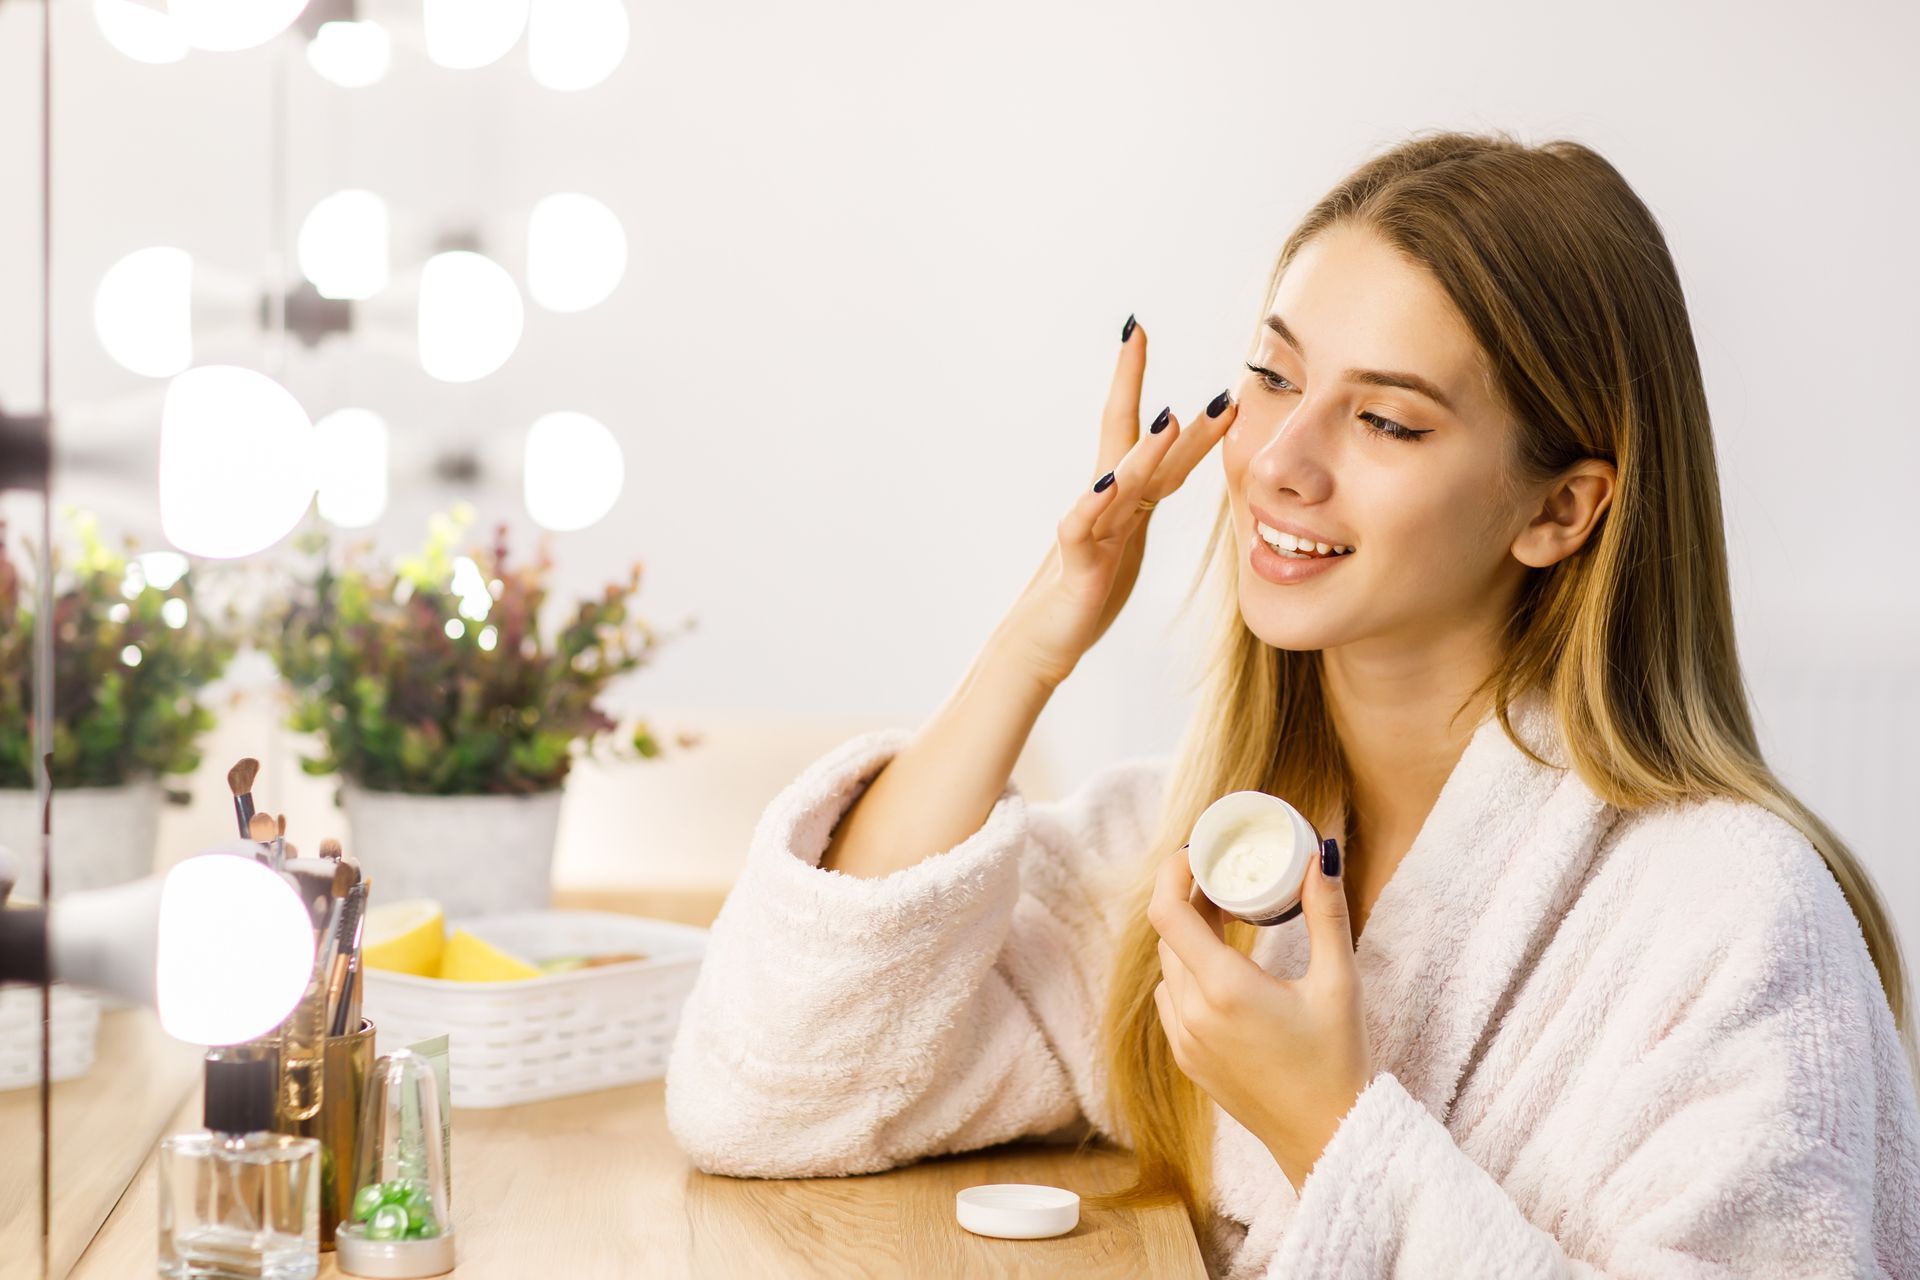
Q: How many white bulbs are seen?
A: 13